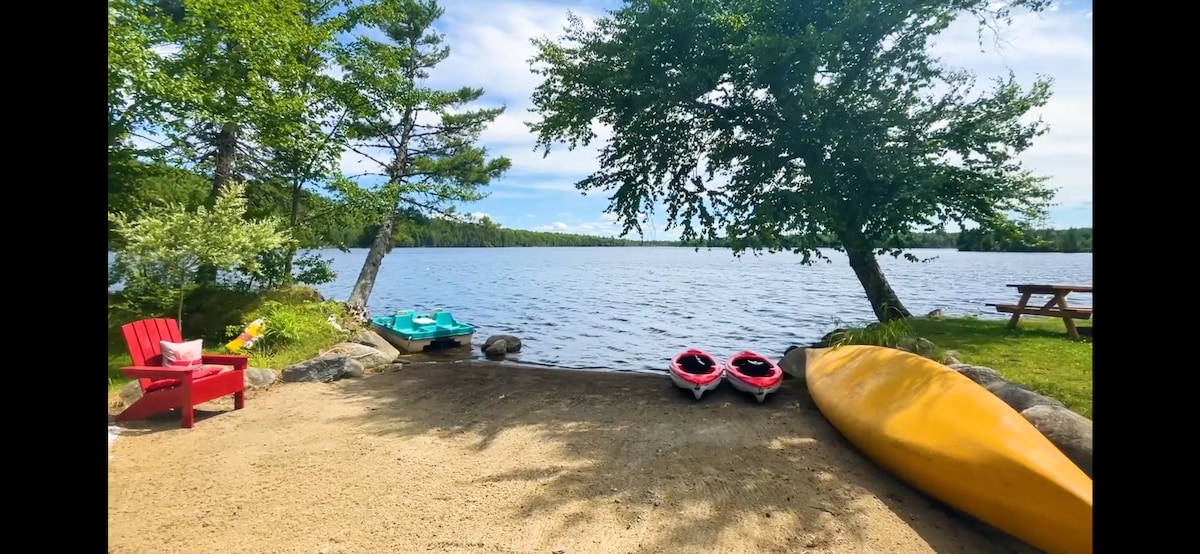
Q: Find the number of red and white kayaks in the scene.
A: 2